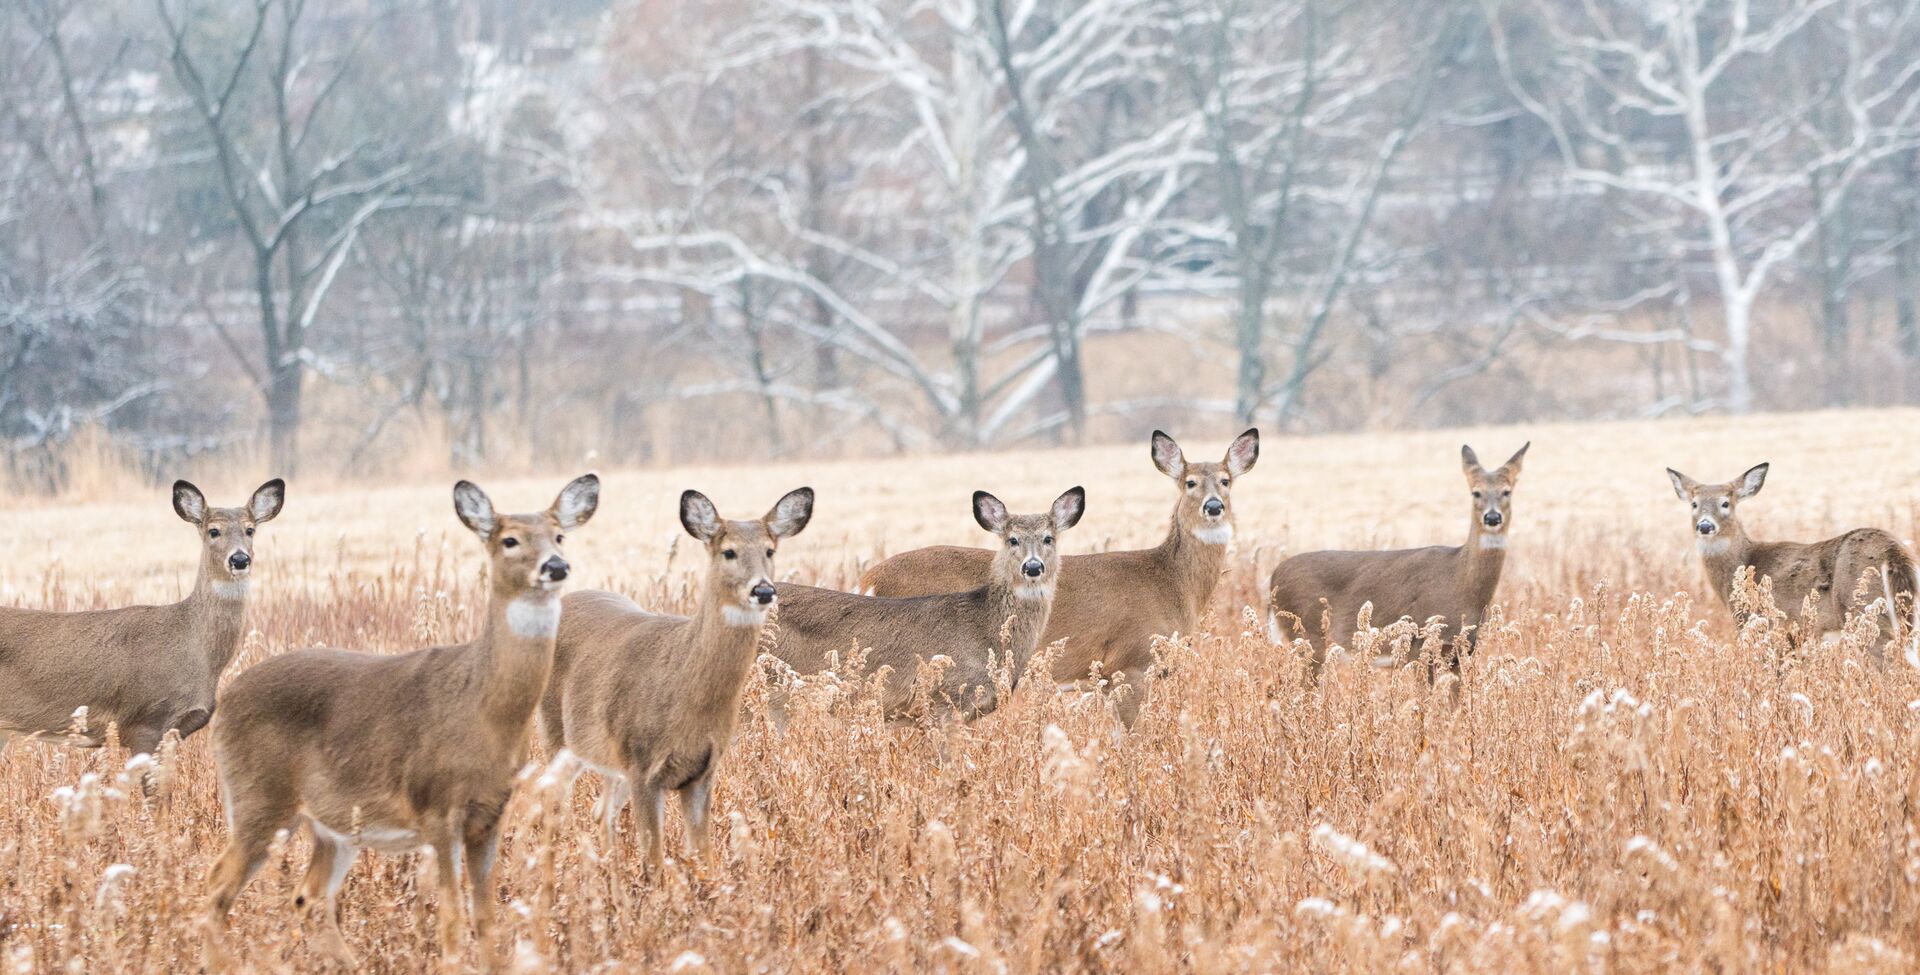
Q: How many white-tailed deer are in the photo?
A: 7